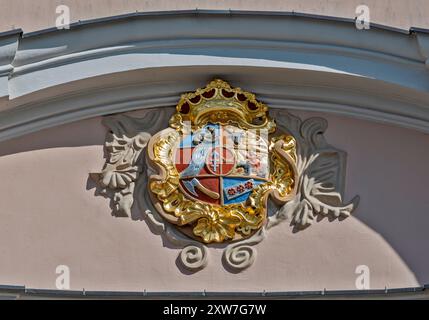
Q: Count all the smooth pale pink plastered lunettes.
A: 1